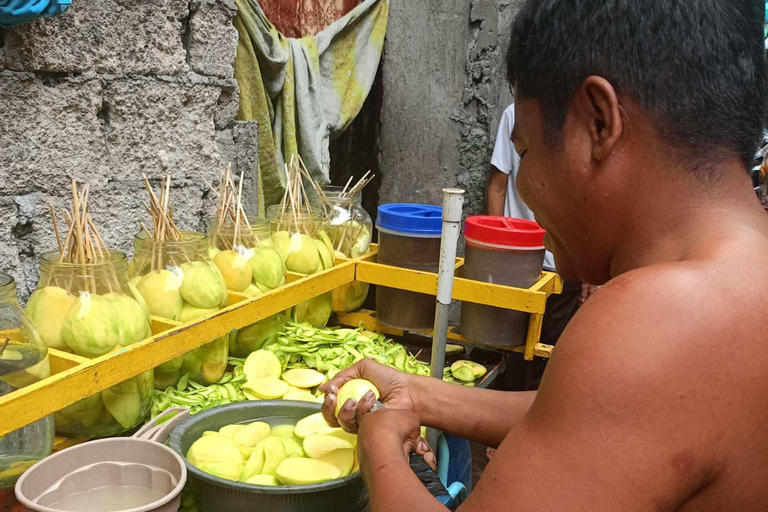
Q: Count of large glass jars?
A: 6